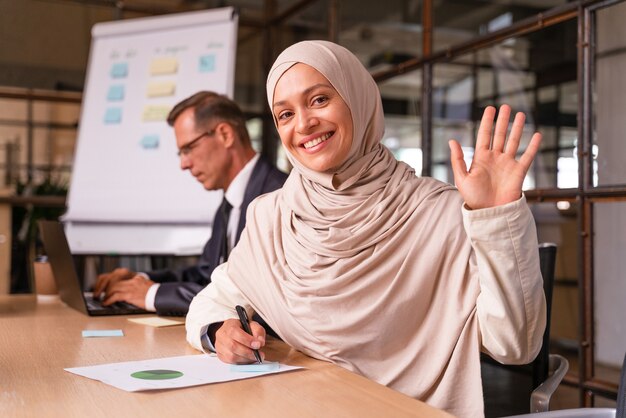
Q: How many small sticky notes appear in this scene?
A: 11